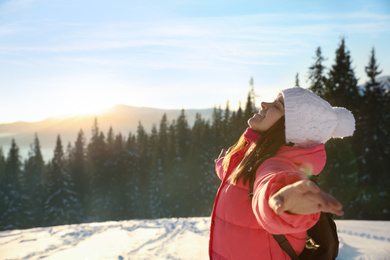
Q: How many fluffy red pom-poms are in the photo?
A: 0